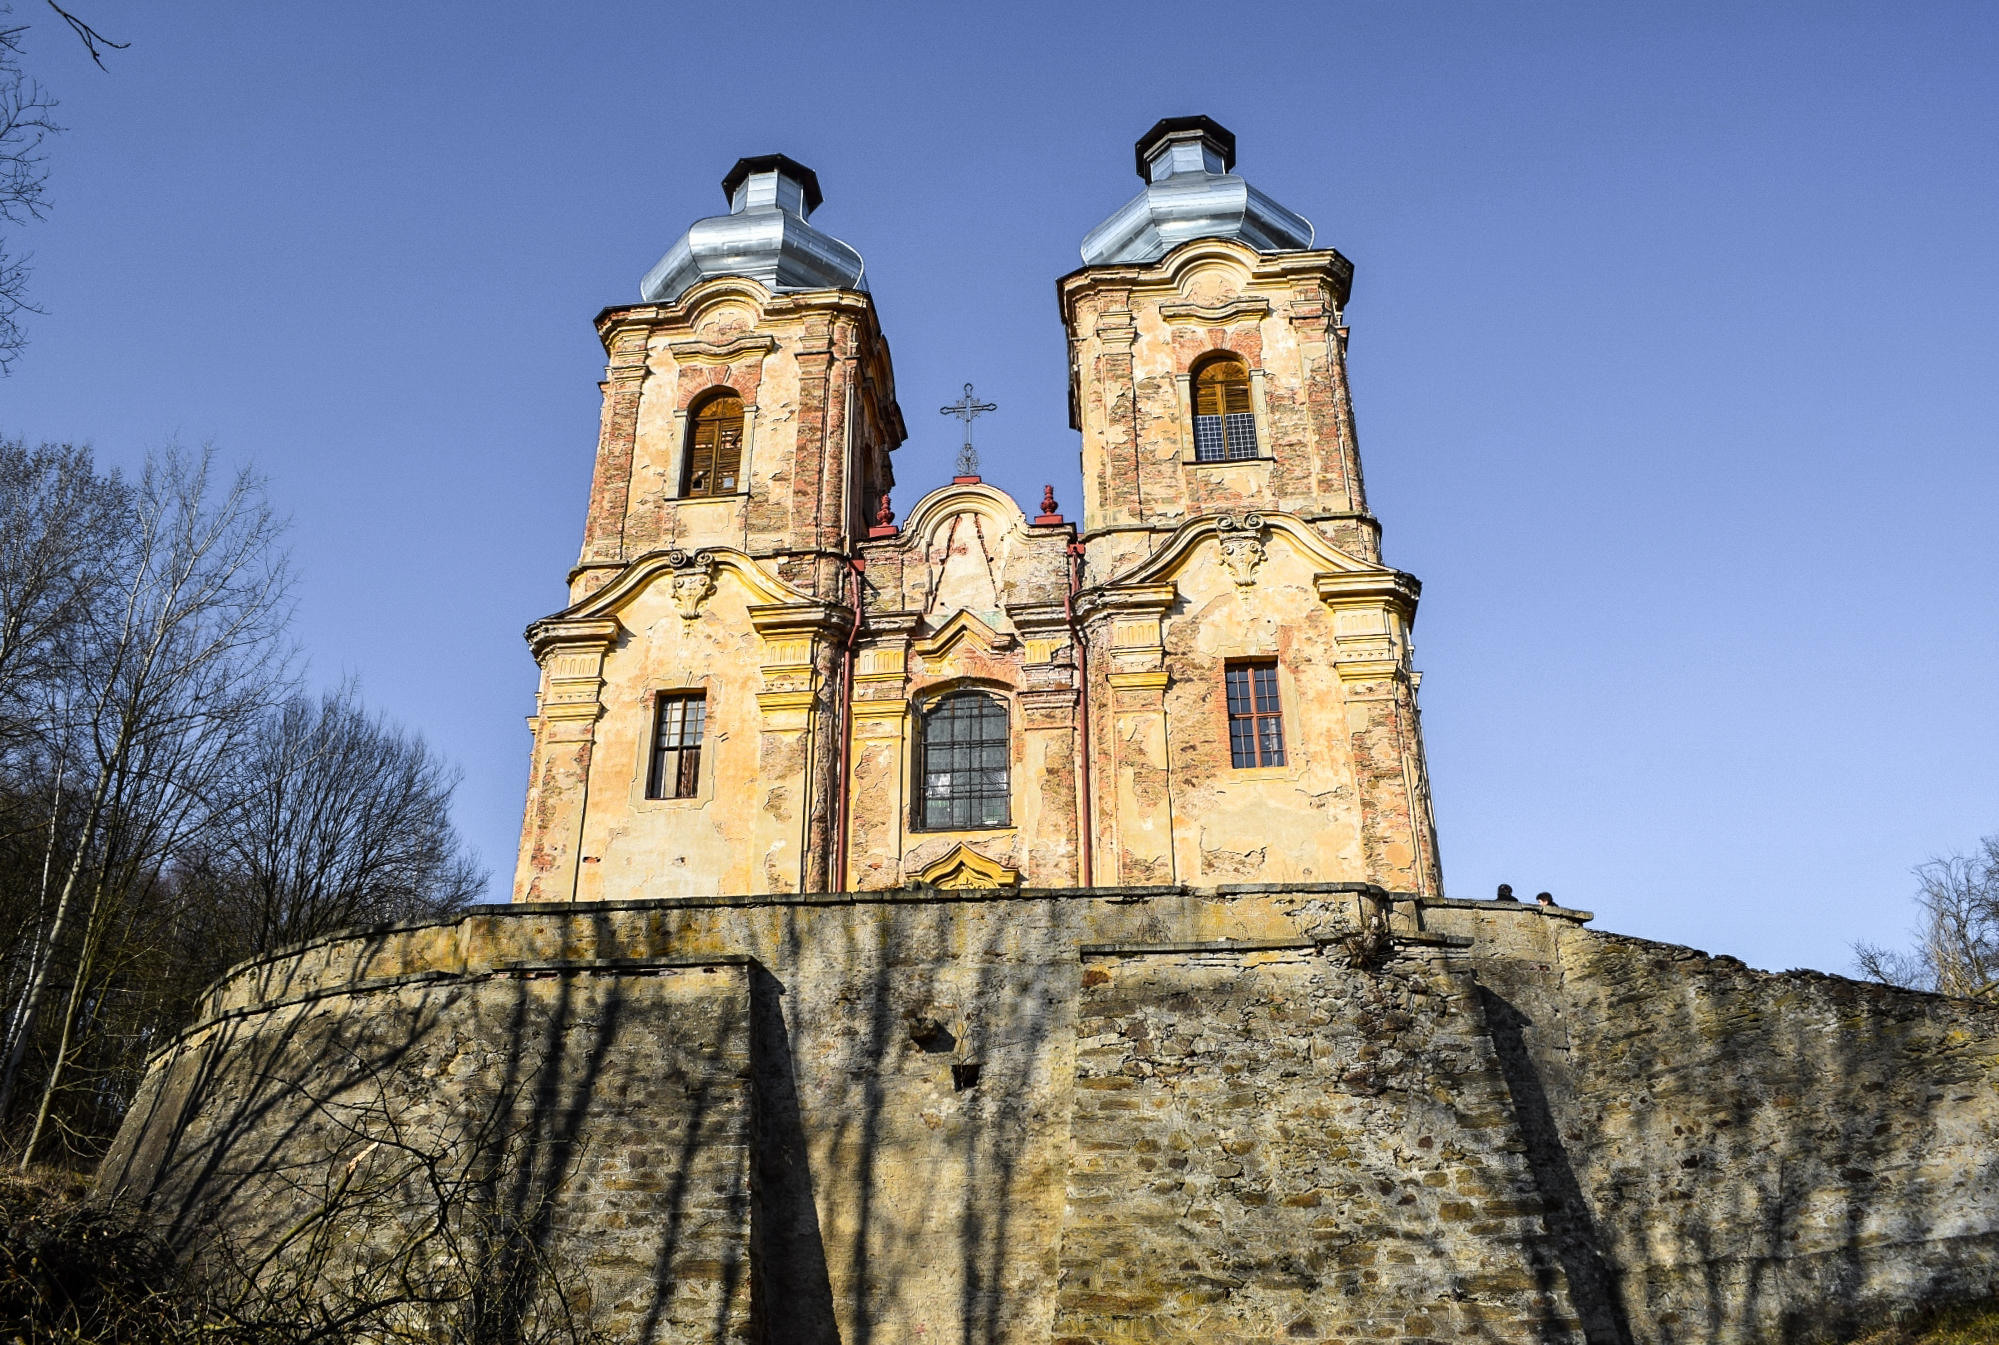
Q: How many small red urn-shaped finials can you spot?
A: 2